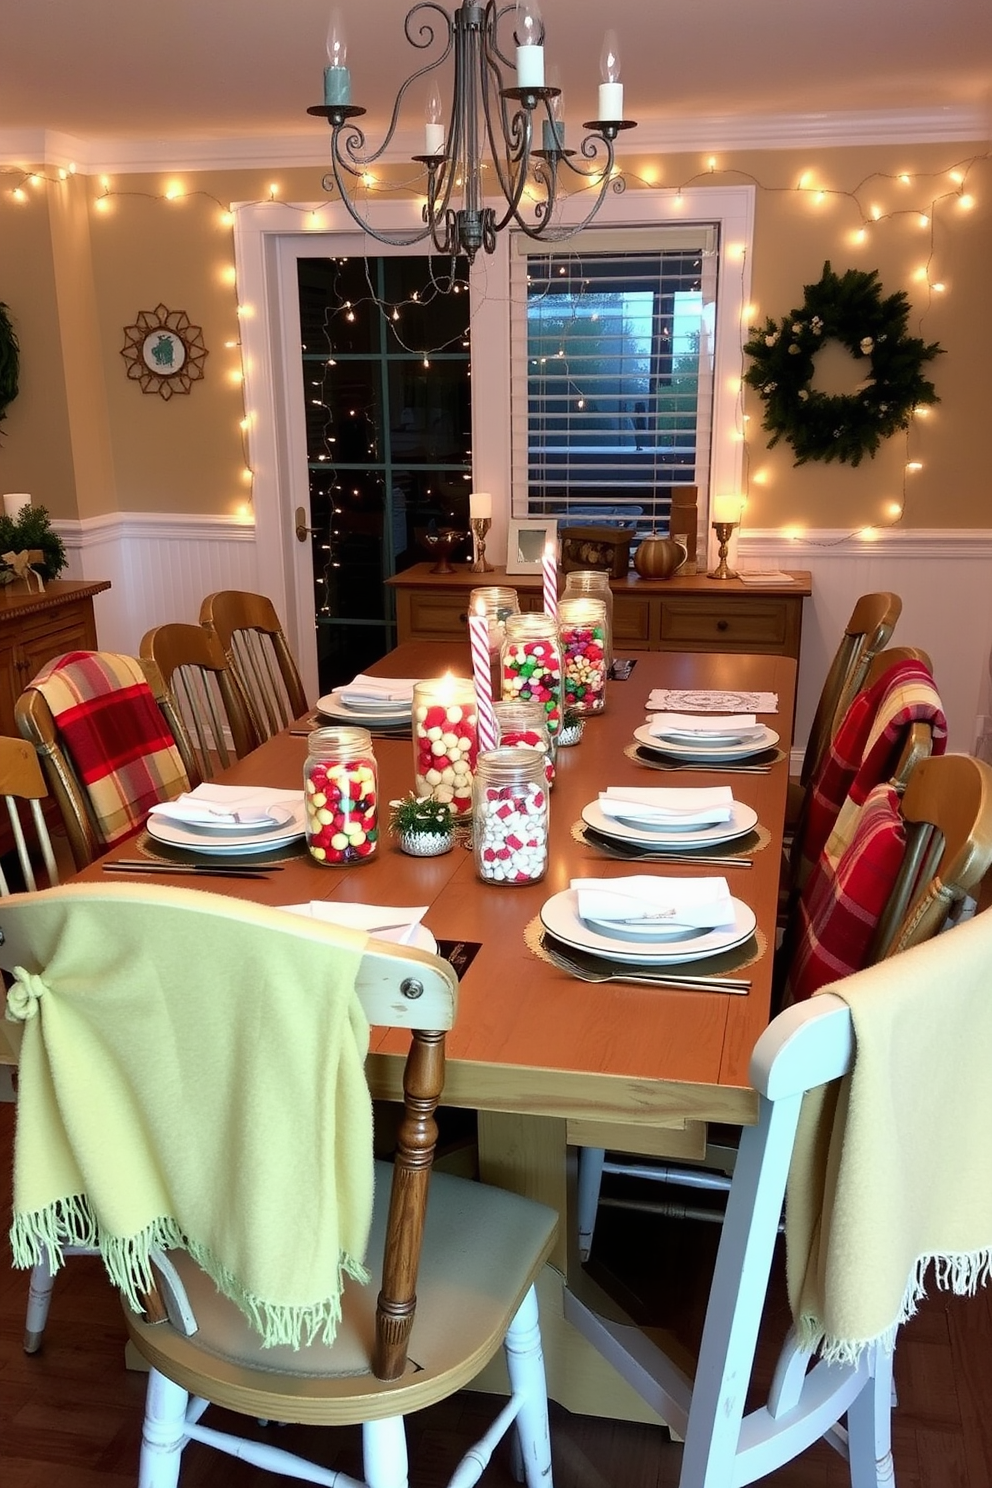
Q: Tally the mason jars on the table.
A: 8